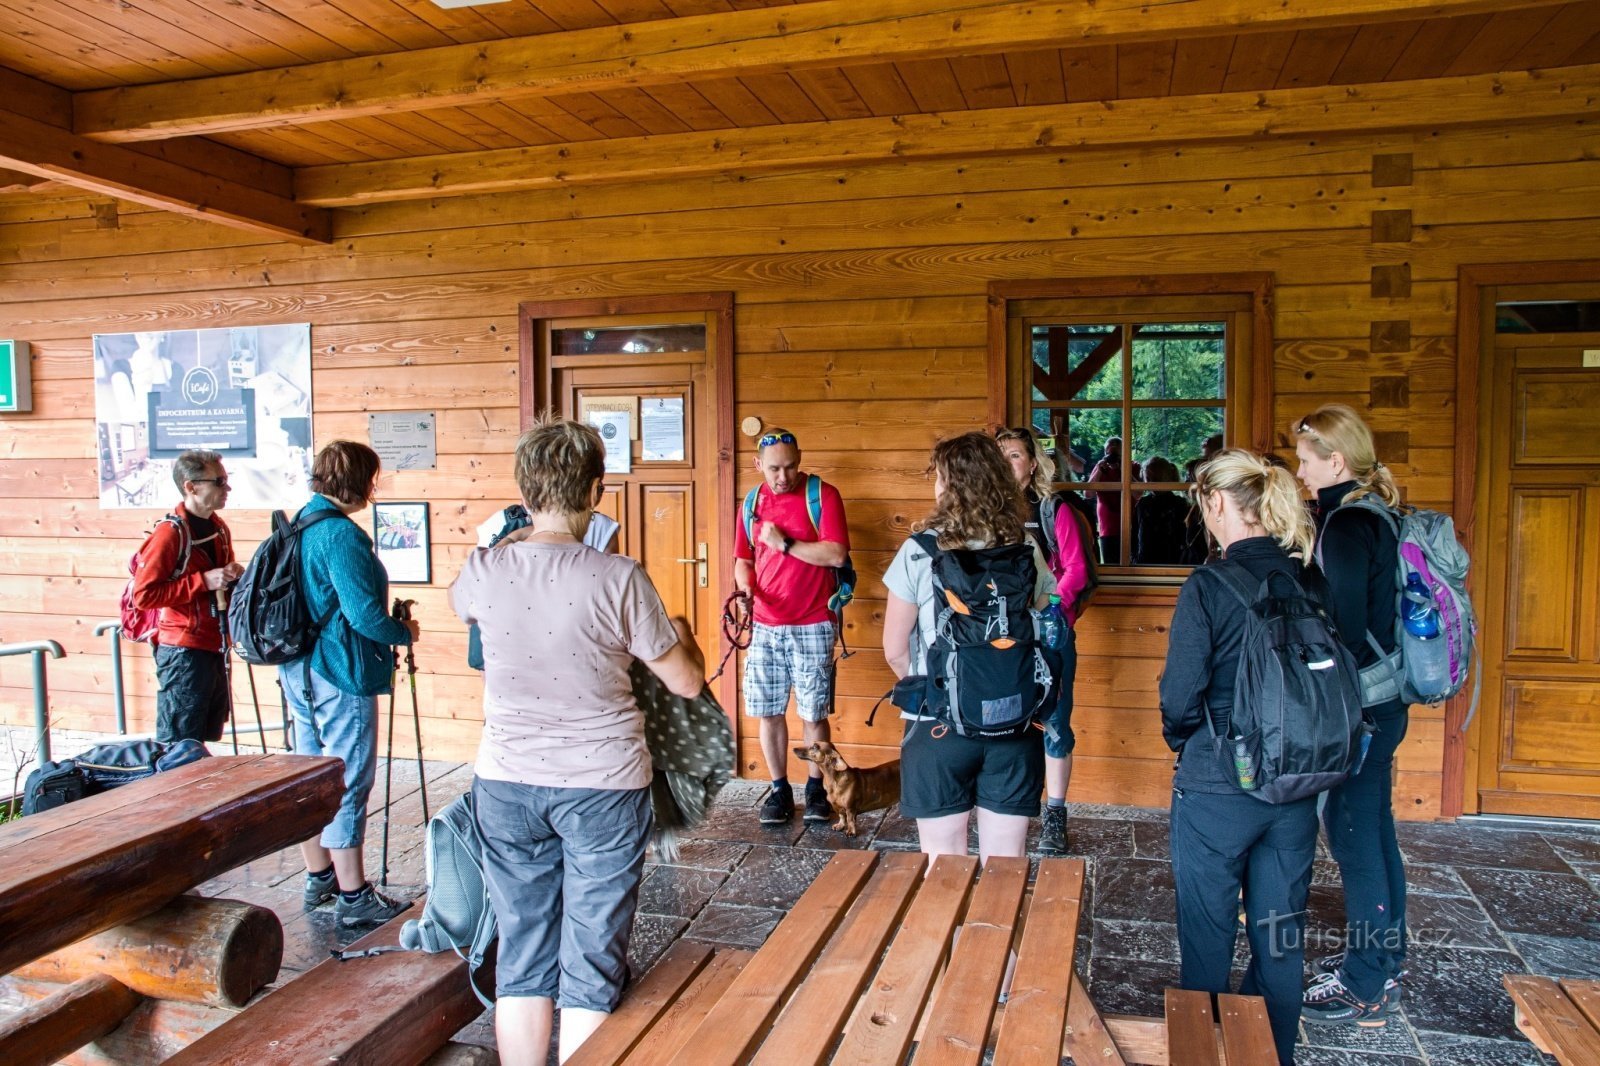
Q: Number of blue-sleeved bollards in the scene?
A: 0